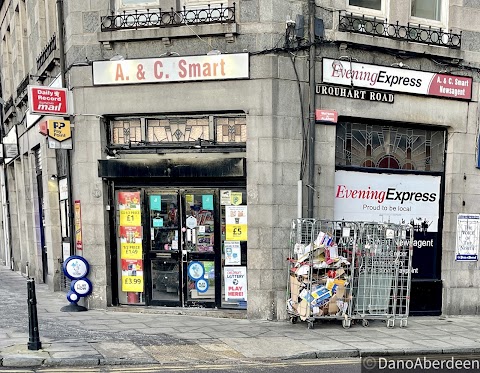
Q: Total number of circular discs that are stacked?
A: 3